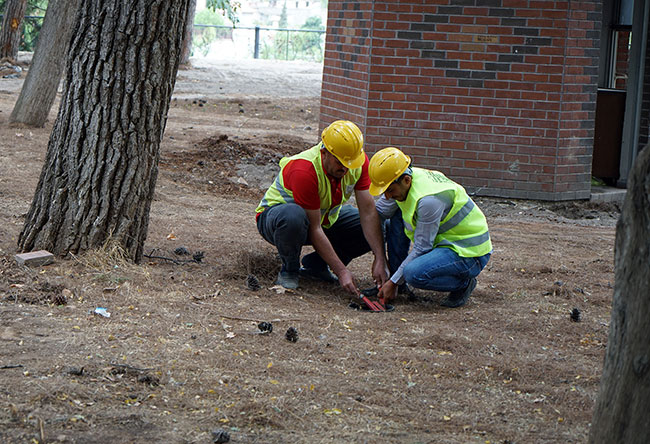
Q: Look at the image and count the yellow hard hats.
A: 2